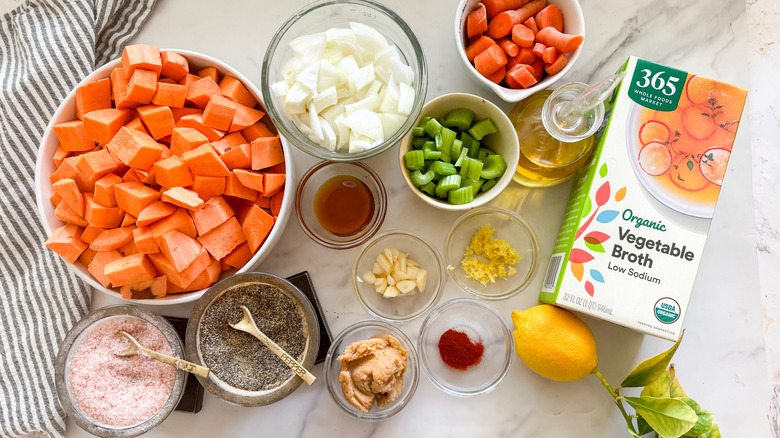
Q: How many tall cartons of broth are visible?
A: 1